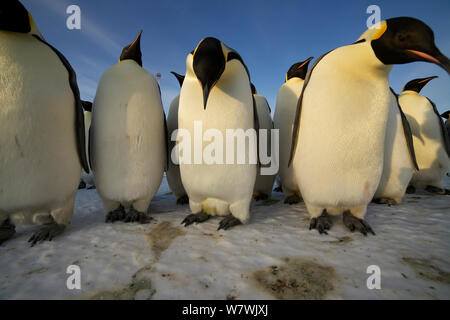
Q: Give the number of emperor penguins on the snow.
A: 11